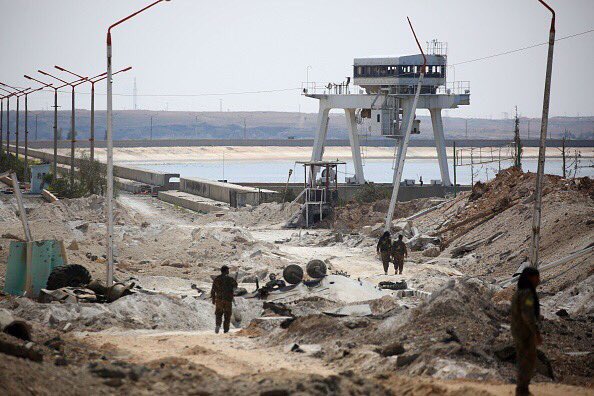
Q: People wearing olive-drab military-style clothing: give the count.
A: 4